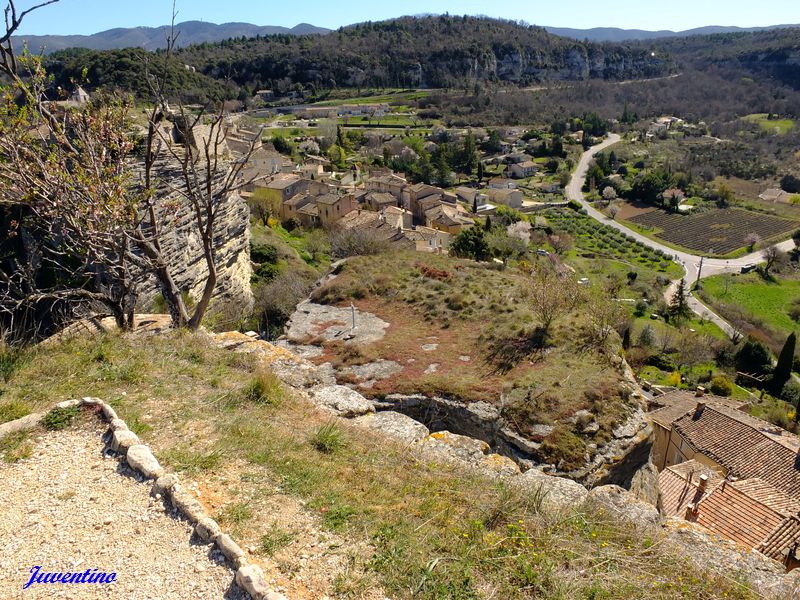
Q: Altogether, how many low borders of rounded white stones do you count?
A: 1